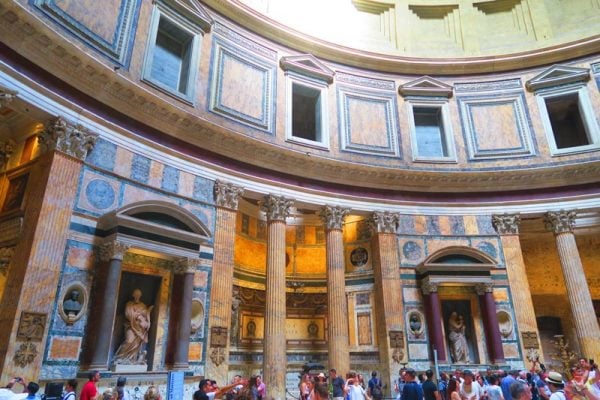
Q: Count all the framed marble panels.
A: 4